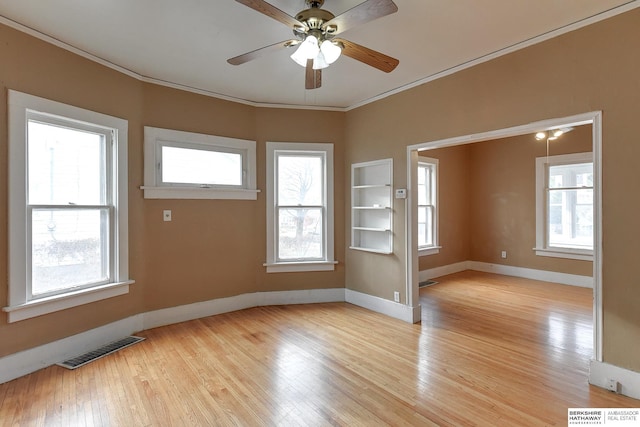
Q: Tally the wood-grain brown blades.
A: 5